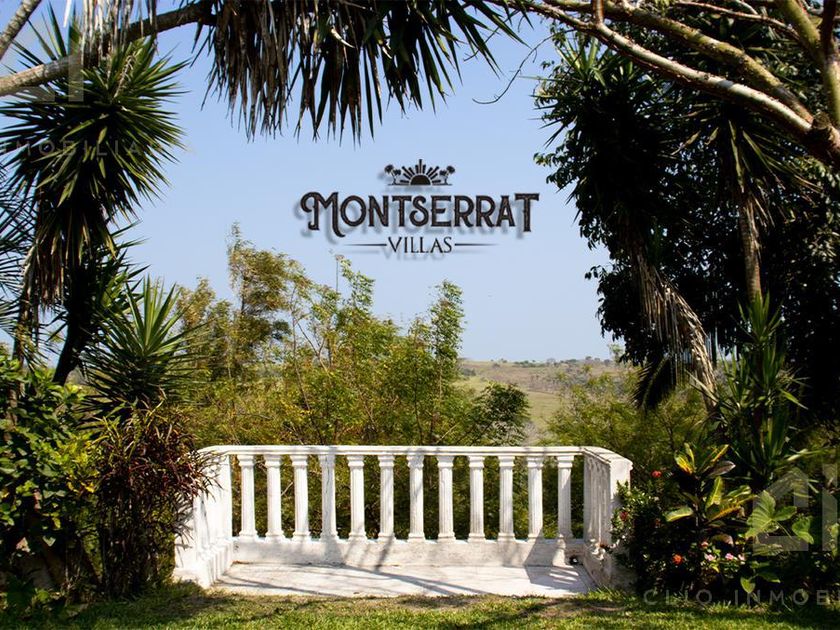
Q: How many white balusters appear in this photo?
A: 12